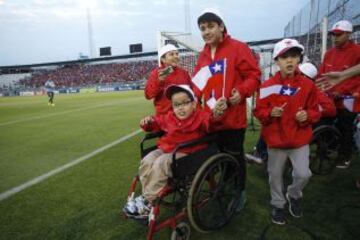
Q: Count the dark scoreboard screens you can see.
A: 2